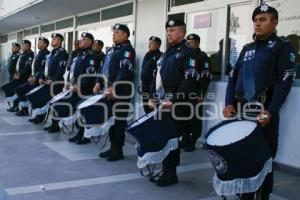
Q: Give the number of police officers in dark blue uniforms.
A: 12